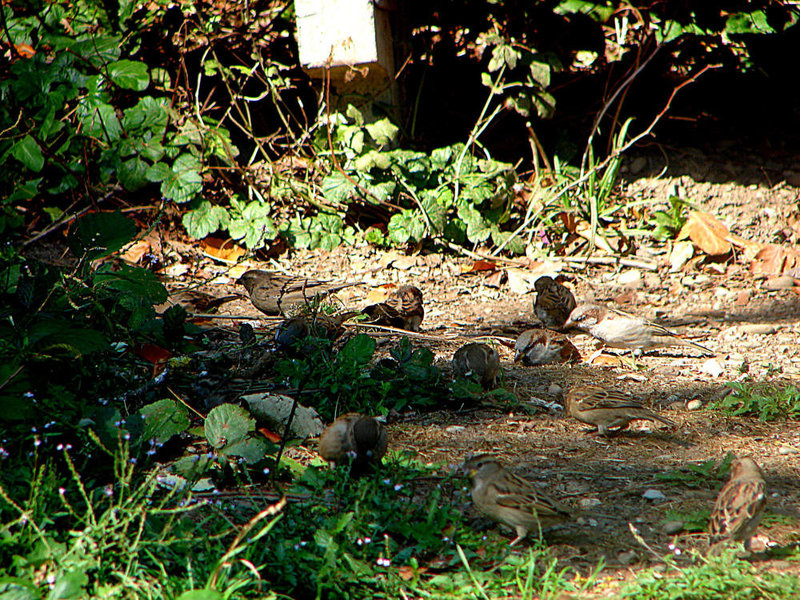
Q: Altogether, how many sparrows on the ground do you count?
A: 12